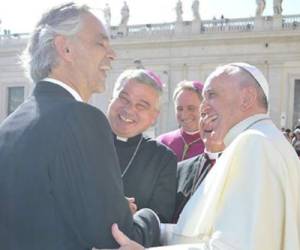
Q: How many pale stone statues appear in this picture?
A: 6